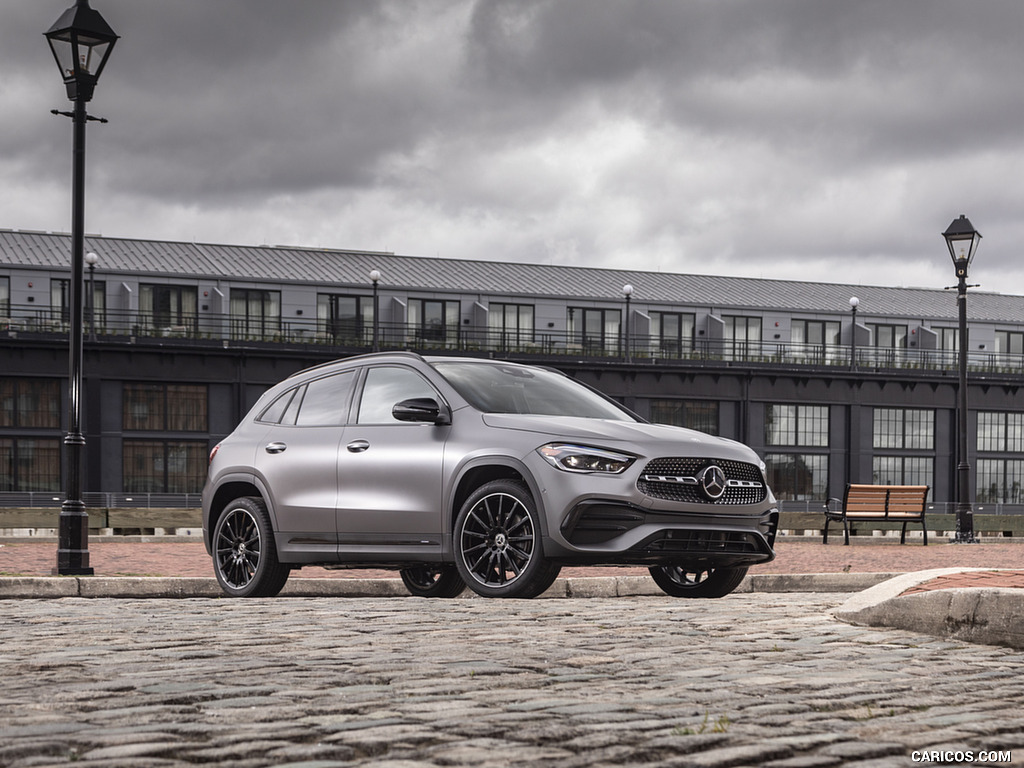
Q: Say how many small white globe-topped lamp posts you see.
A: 4